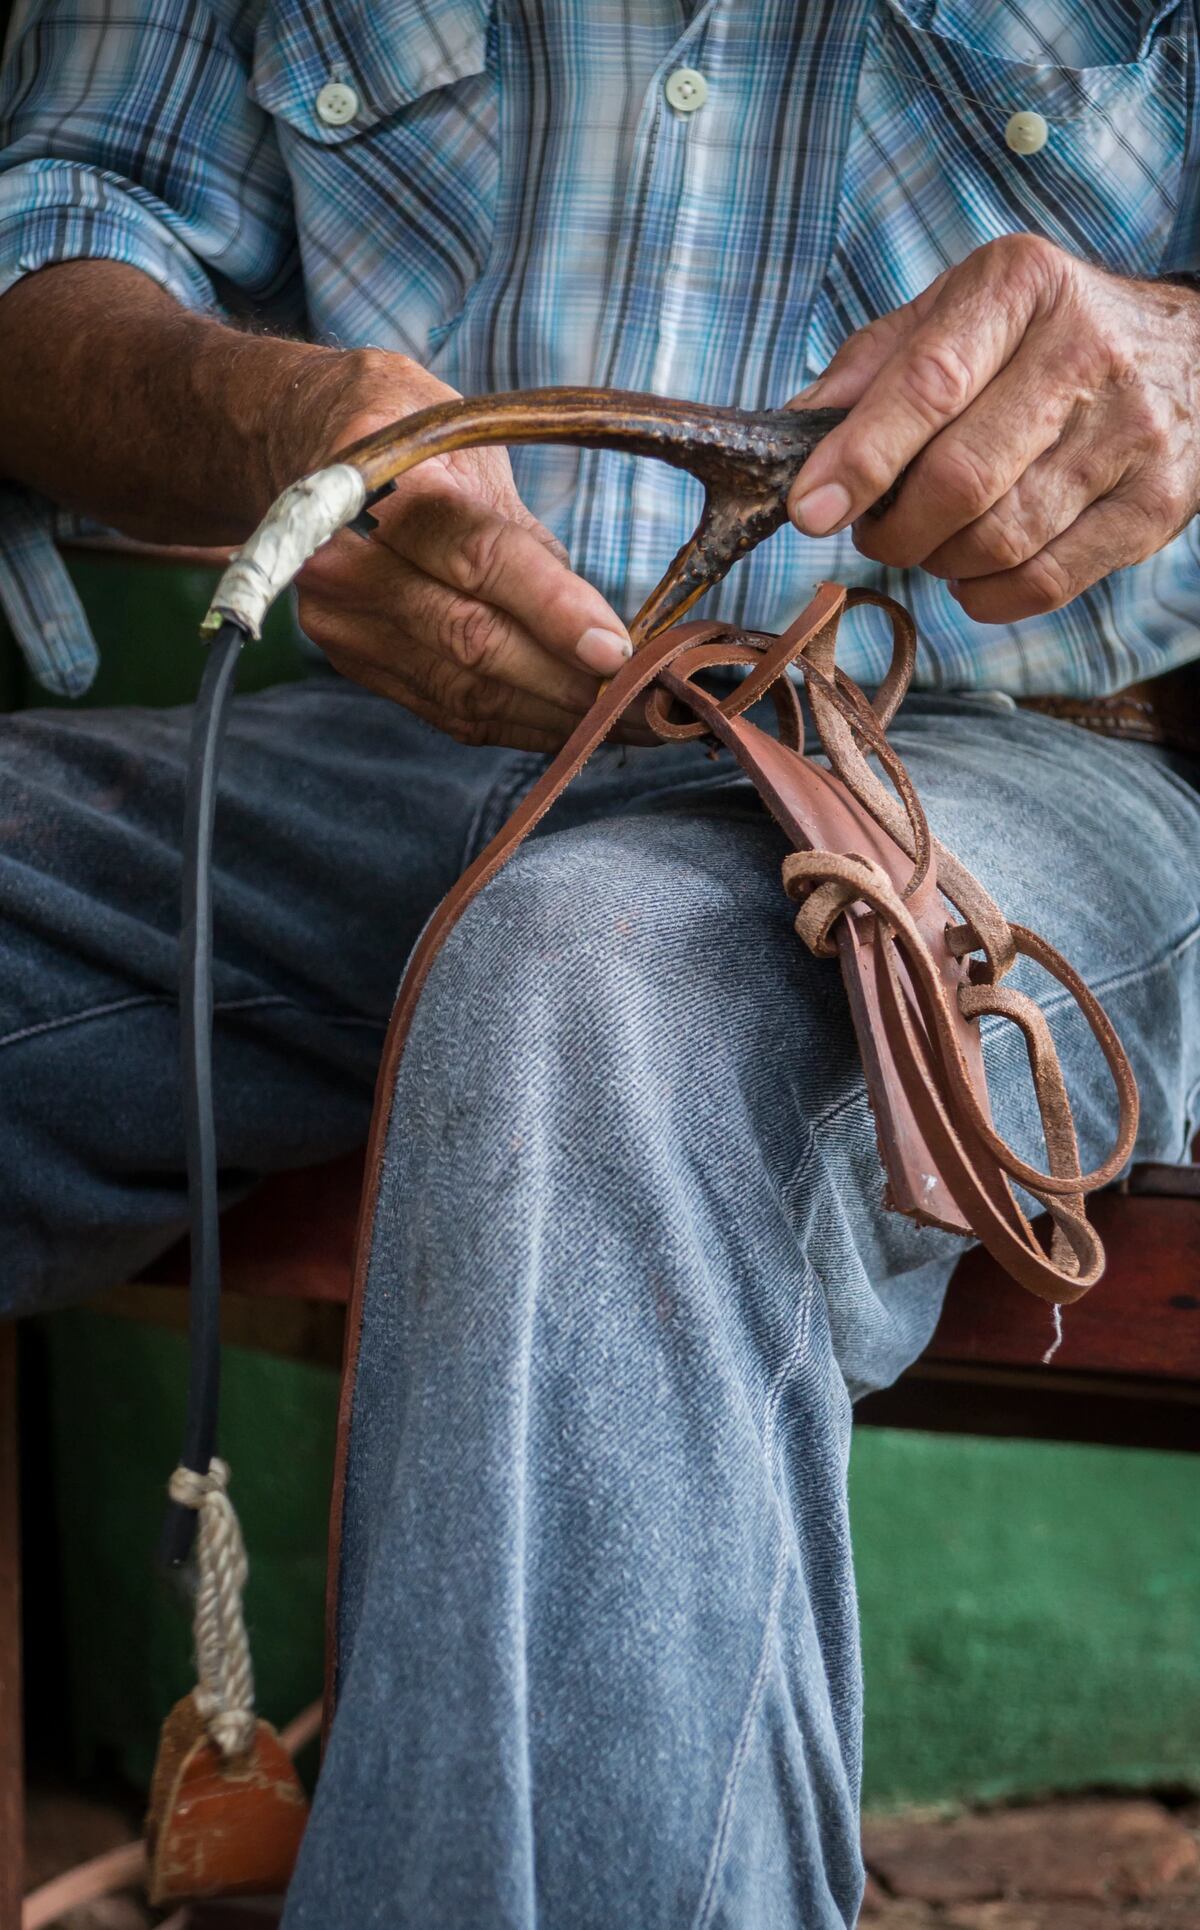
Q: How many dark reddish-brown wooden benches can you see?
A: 1